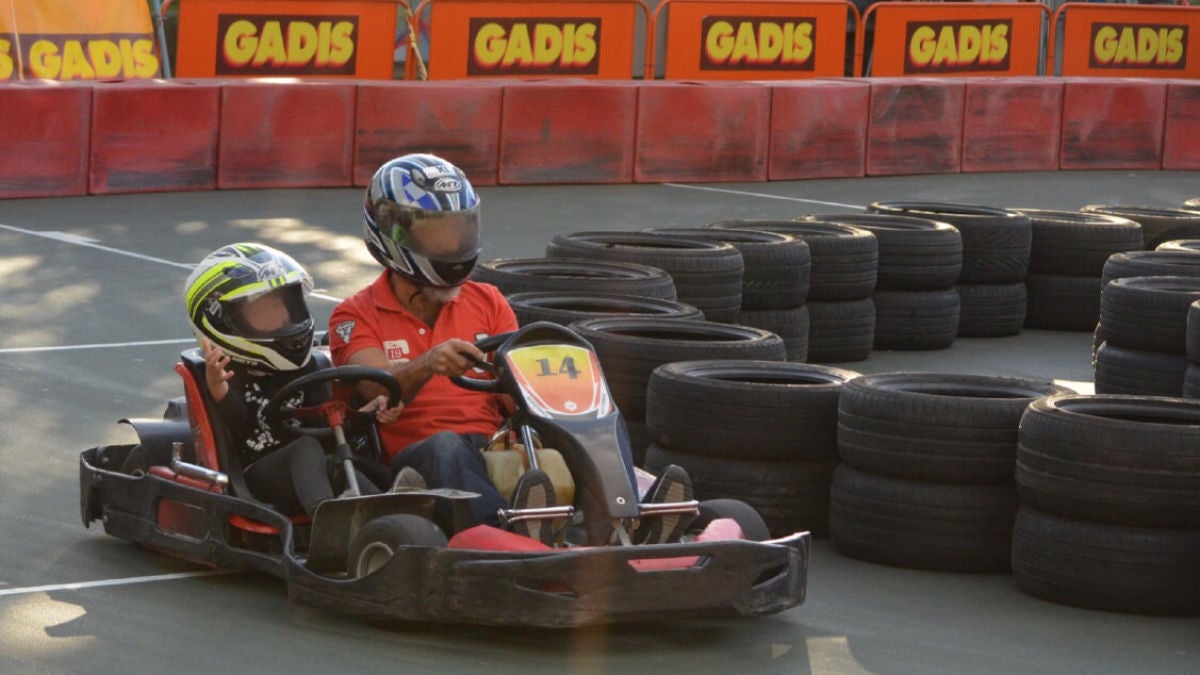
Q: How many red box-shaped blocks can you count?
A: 11